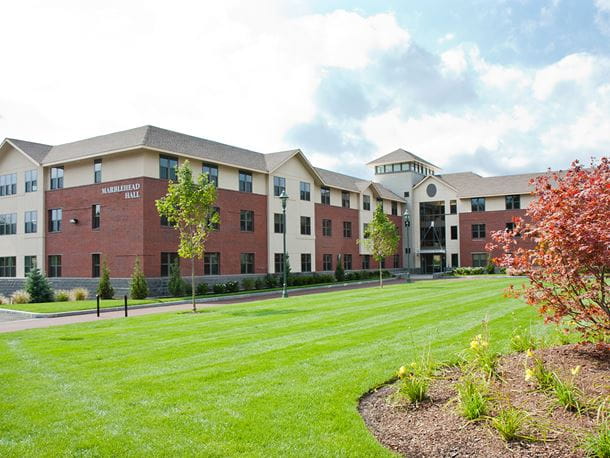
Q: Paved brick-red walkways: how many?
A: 1